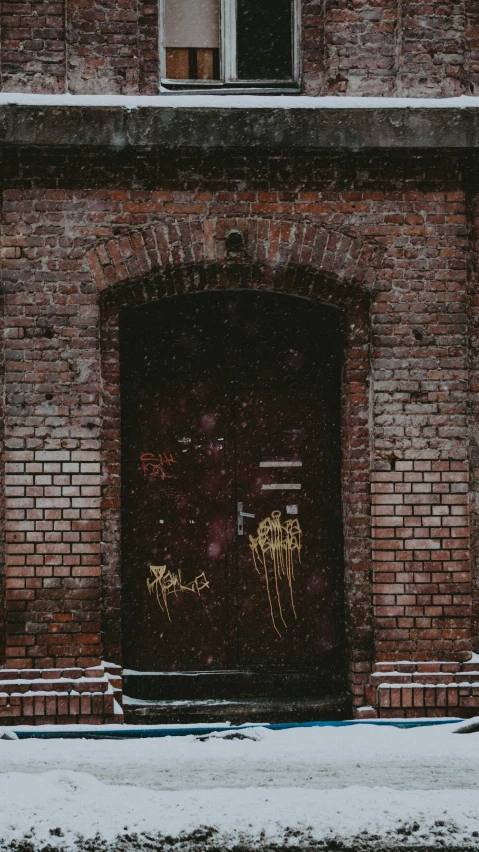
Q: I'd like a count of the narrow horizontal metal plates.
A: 2